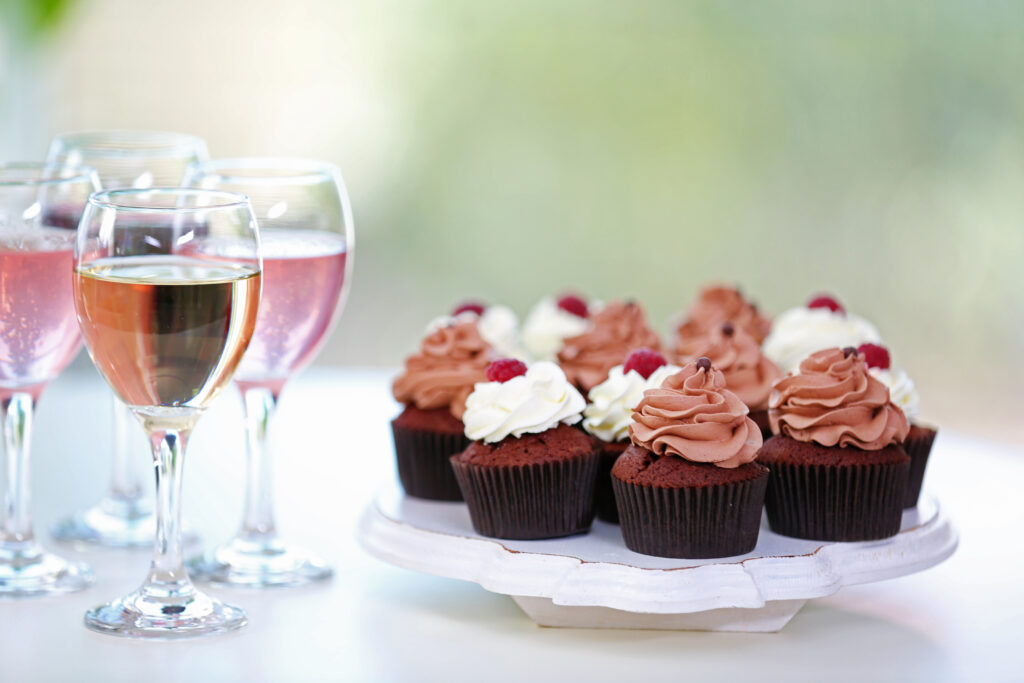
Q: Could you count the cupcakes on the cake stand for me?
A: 12